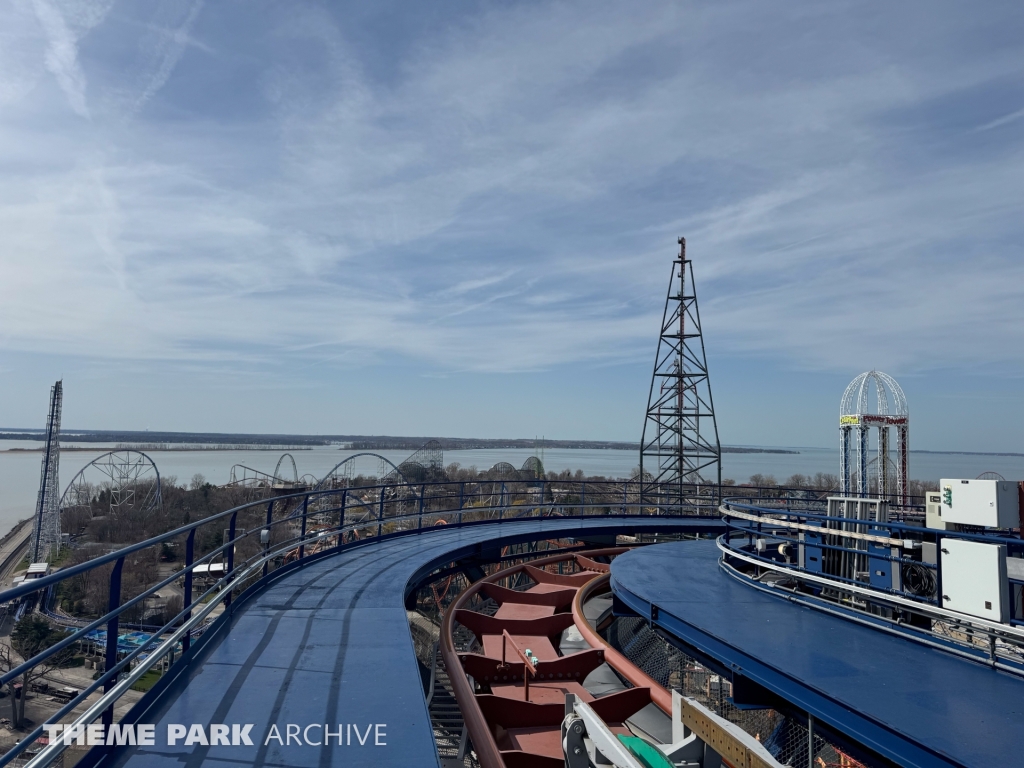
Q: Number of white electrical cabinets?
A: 2